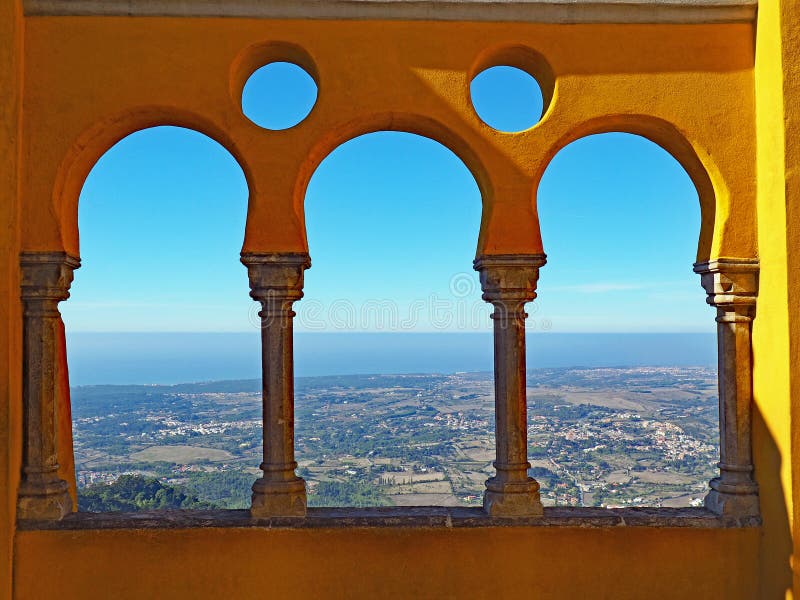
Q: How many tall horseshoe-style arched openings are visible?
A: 3